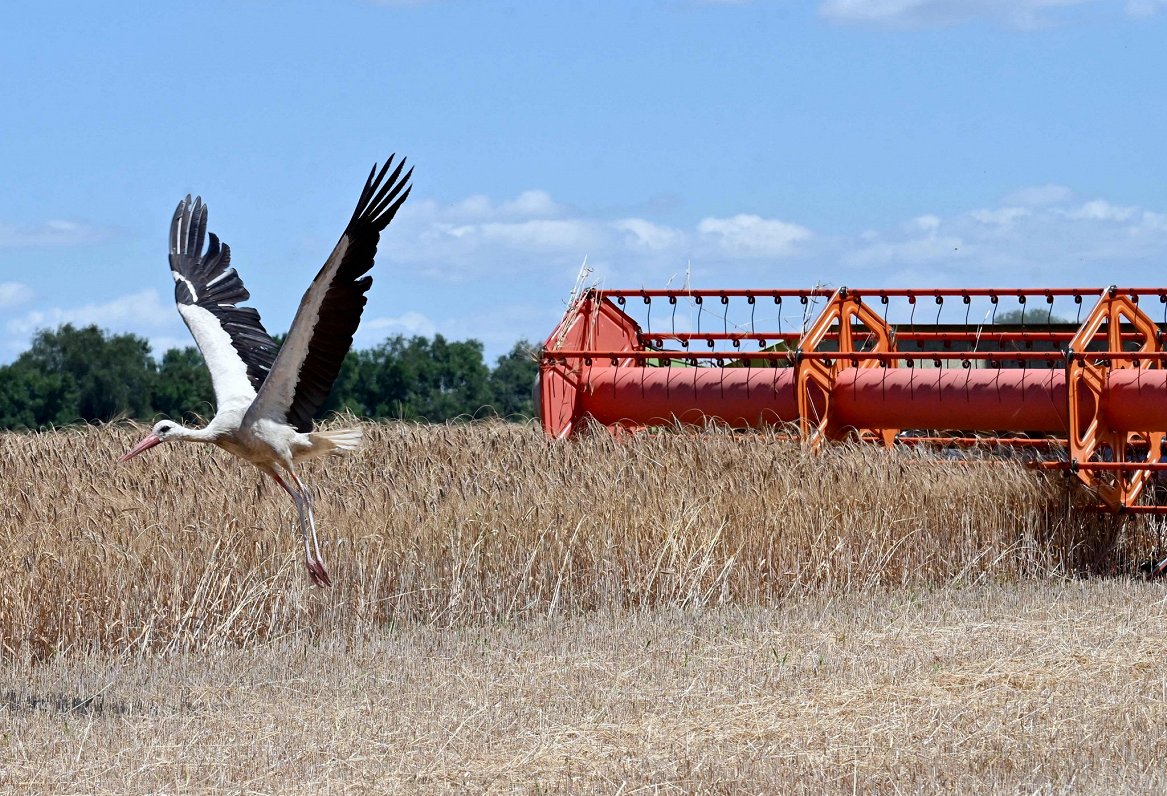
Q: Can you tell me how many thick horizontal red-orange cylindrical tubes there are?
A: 3